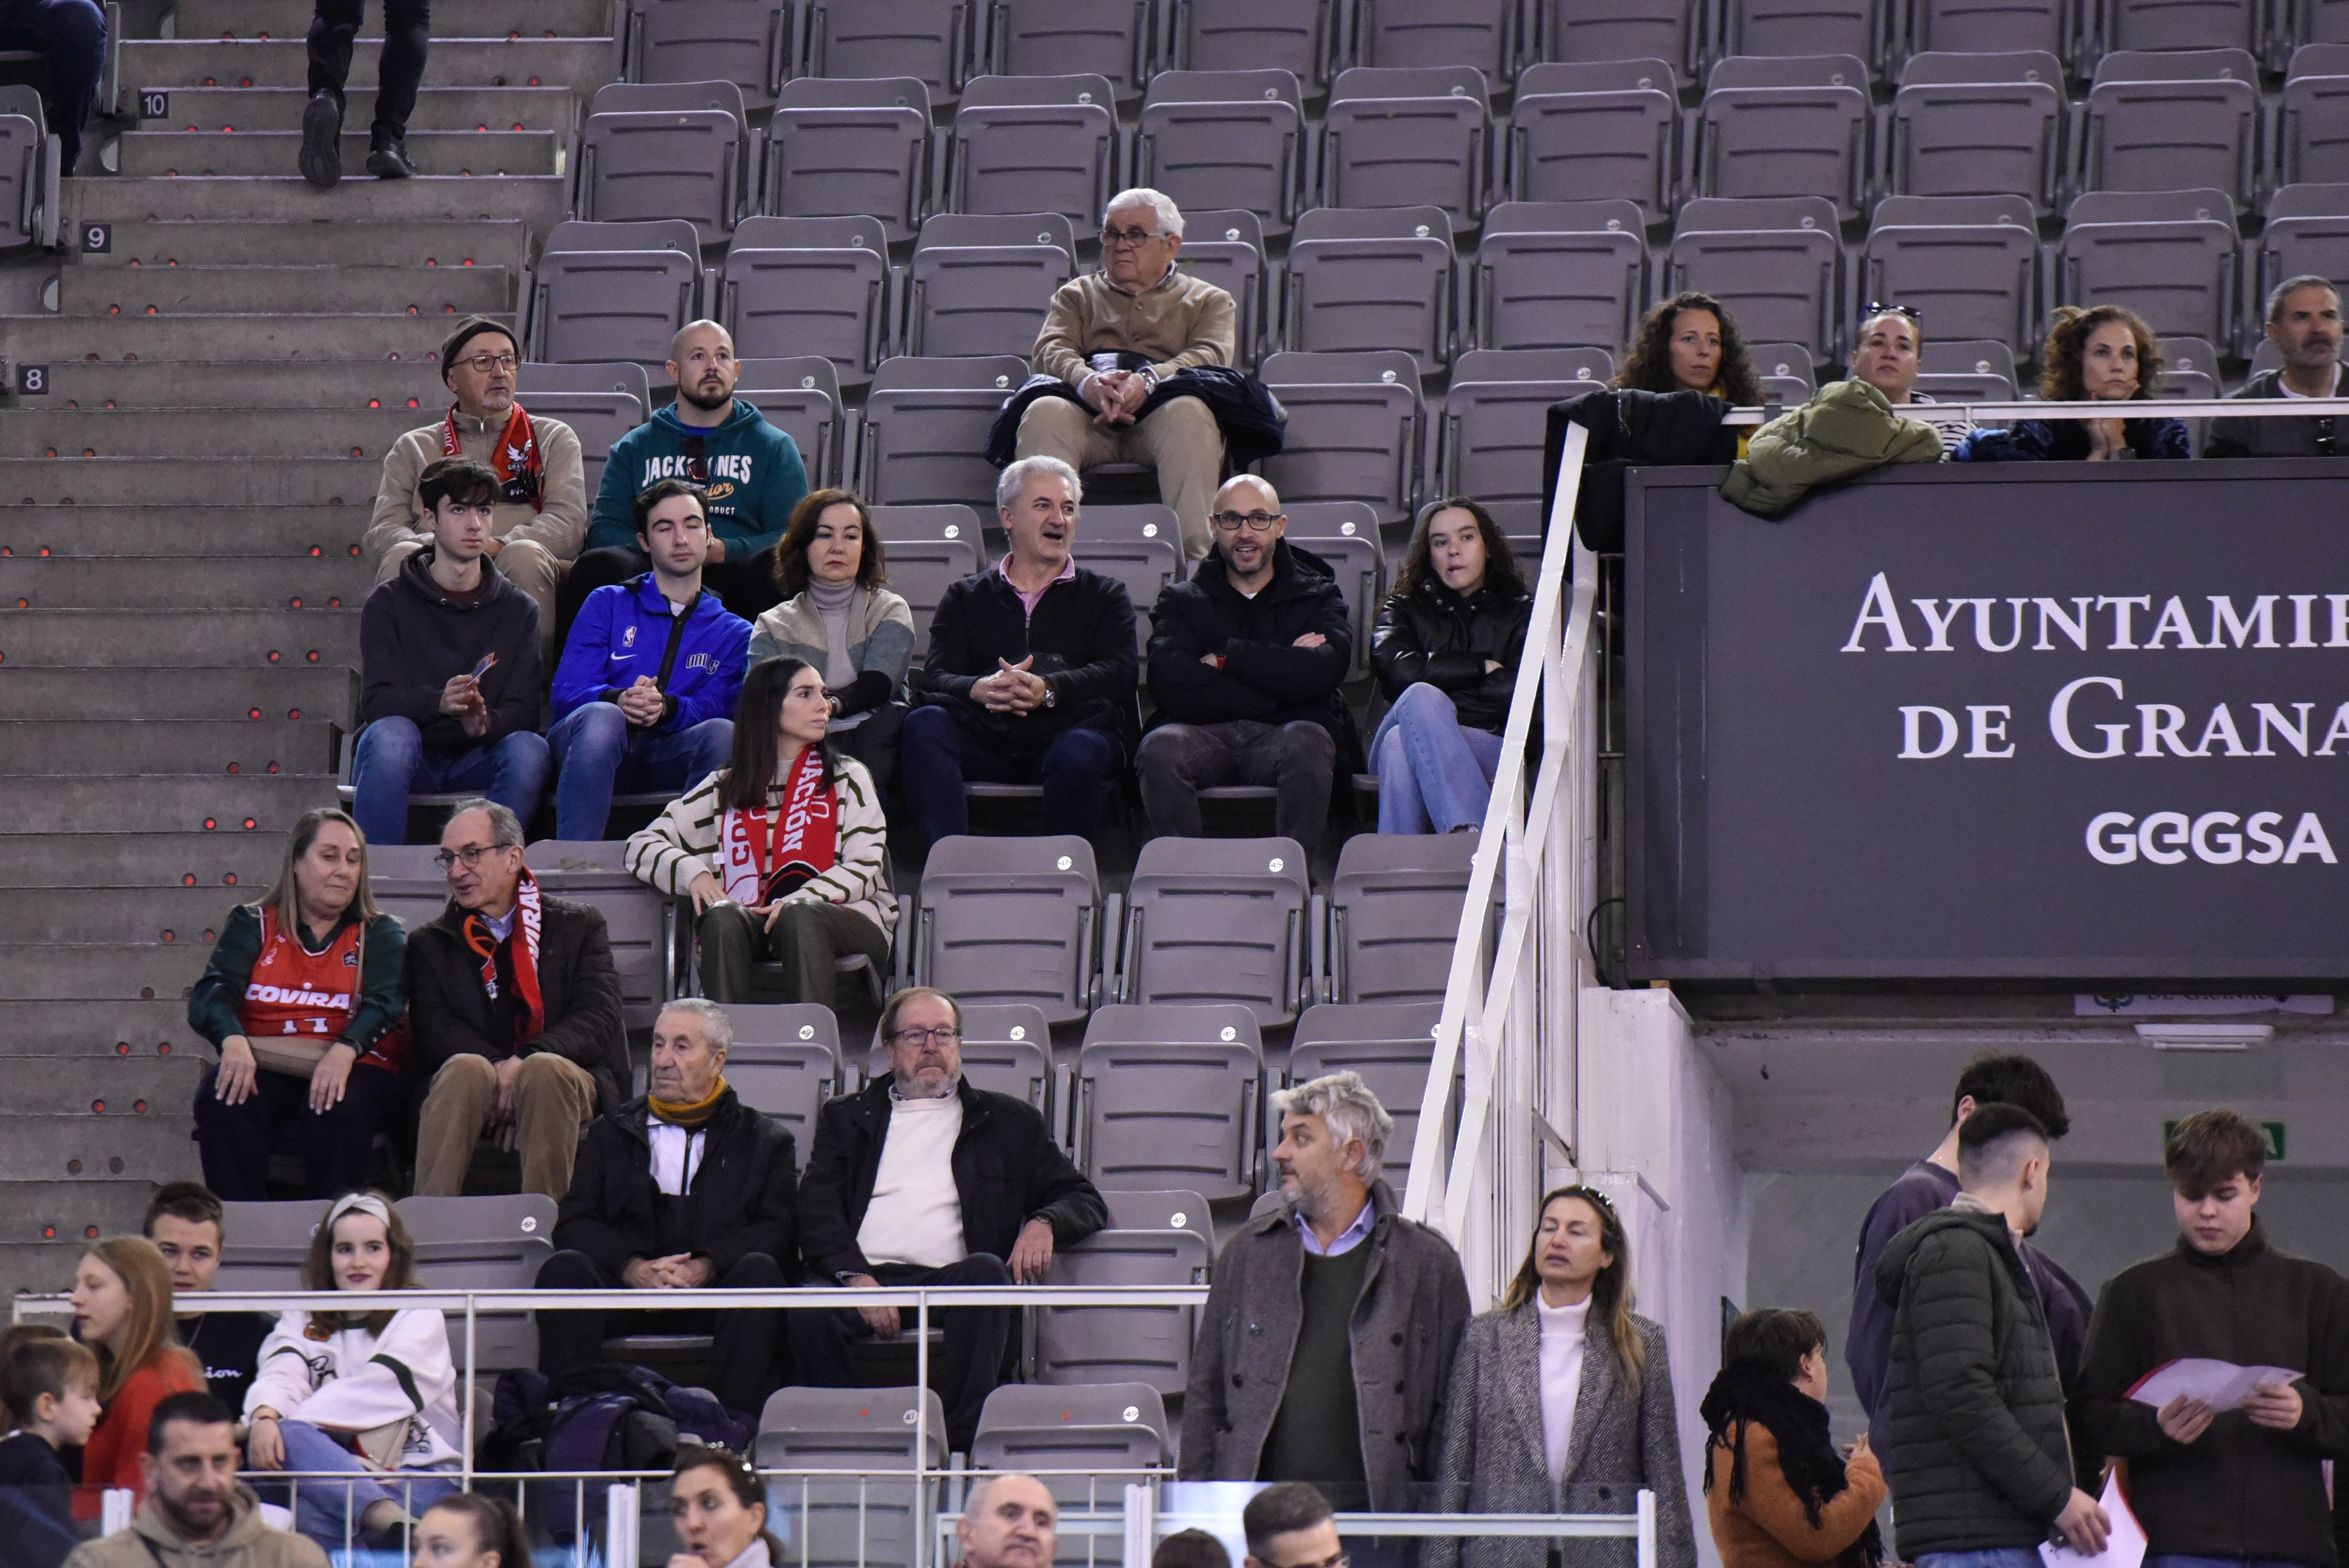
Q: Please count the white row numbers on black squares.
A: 3